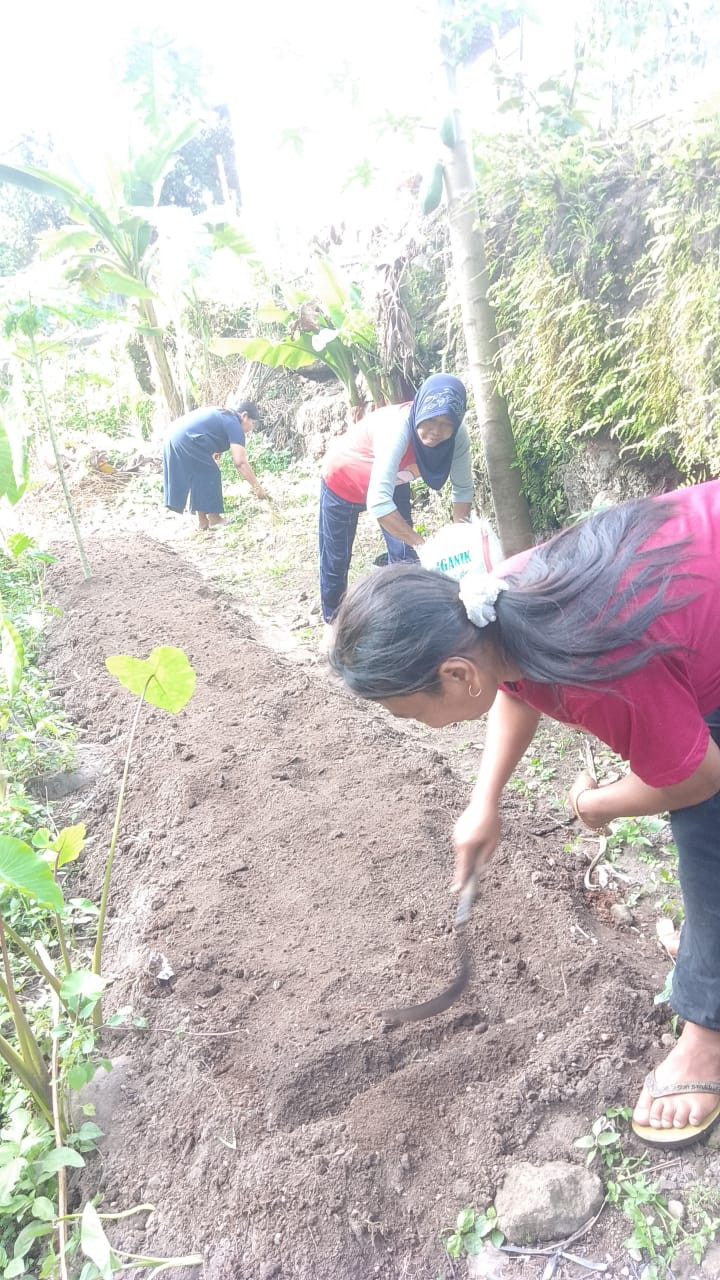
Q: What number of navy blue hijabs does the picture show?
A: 1